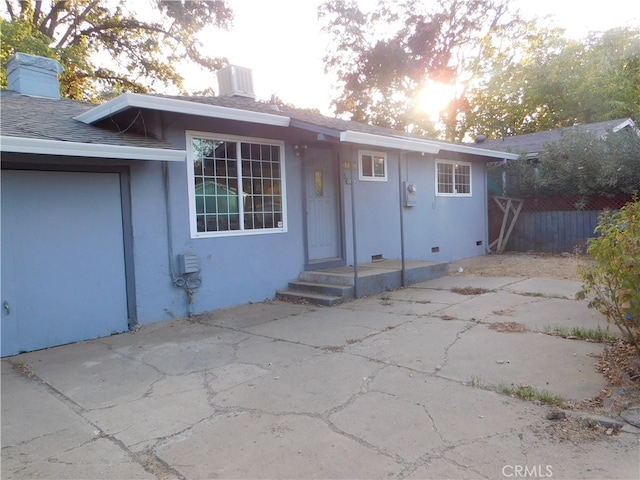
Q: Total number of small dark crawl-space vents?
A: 3